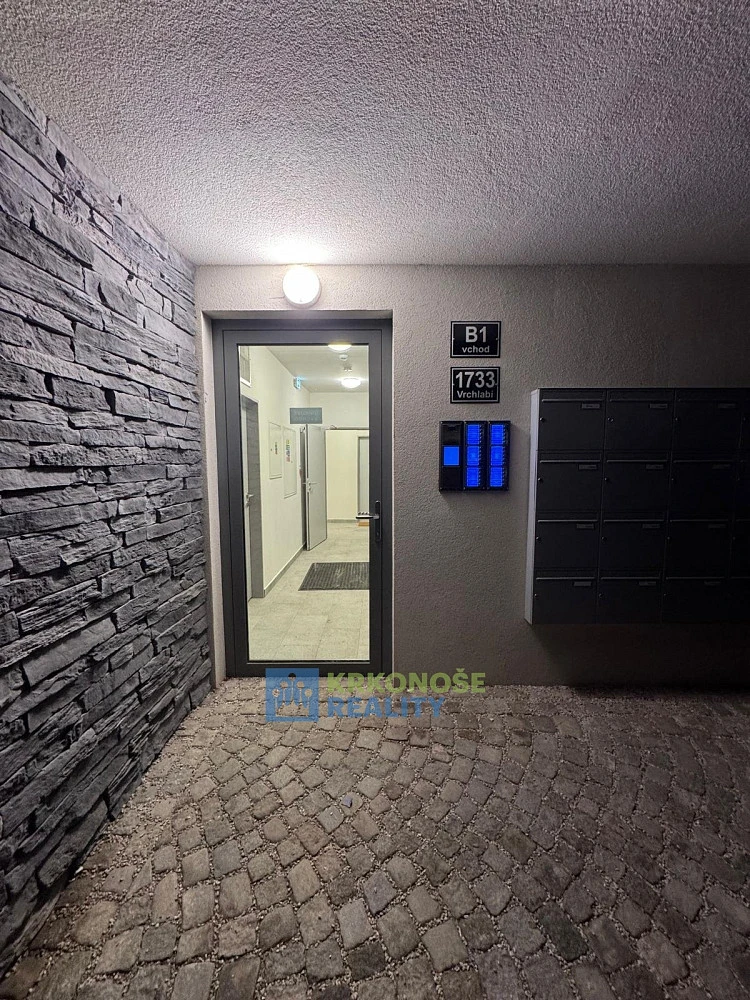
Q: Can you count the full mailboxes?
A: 12